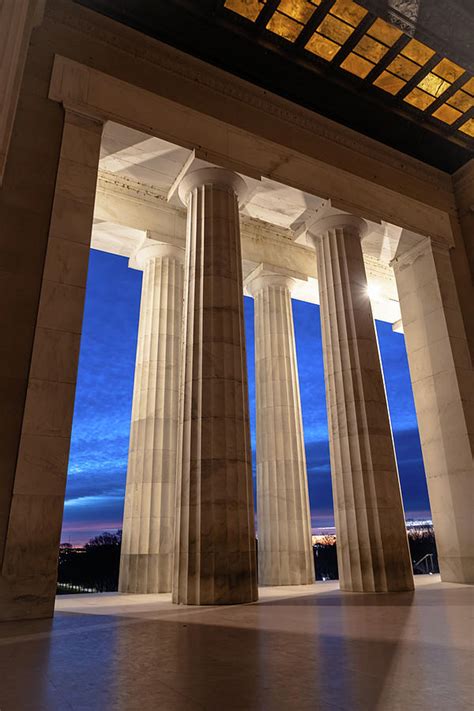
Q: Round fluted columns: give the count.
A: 4